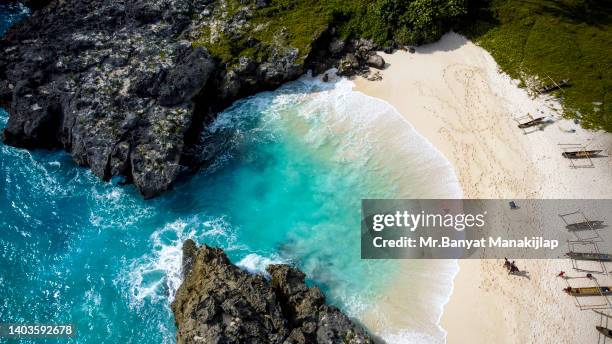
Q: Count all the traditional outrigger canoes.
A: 7